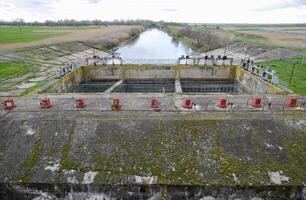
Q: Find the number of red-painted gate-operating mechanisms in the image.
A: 9